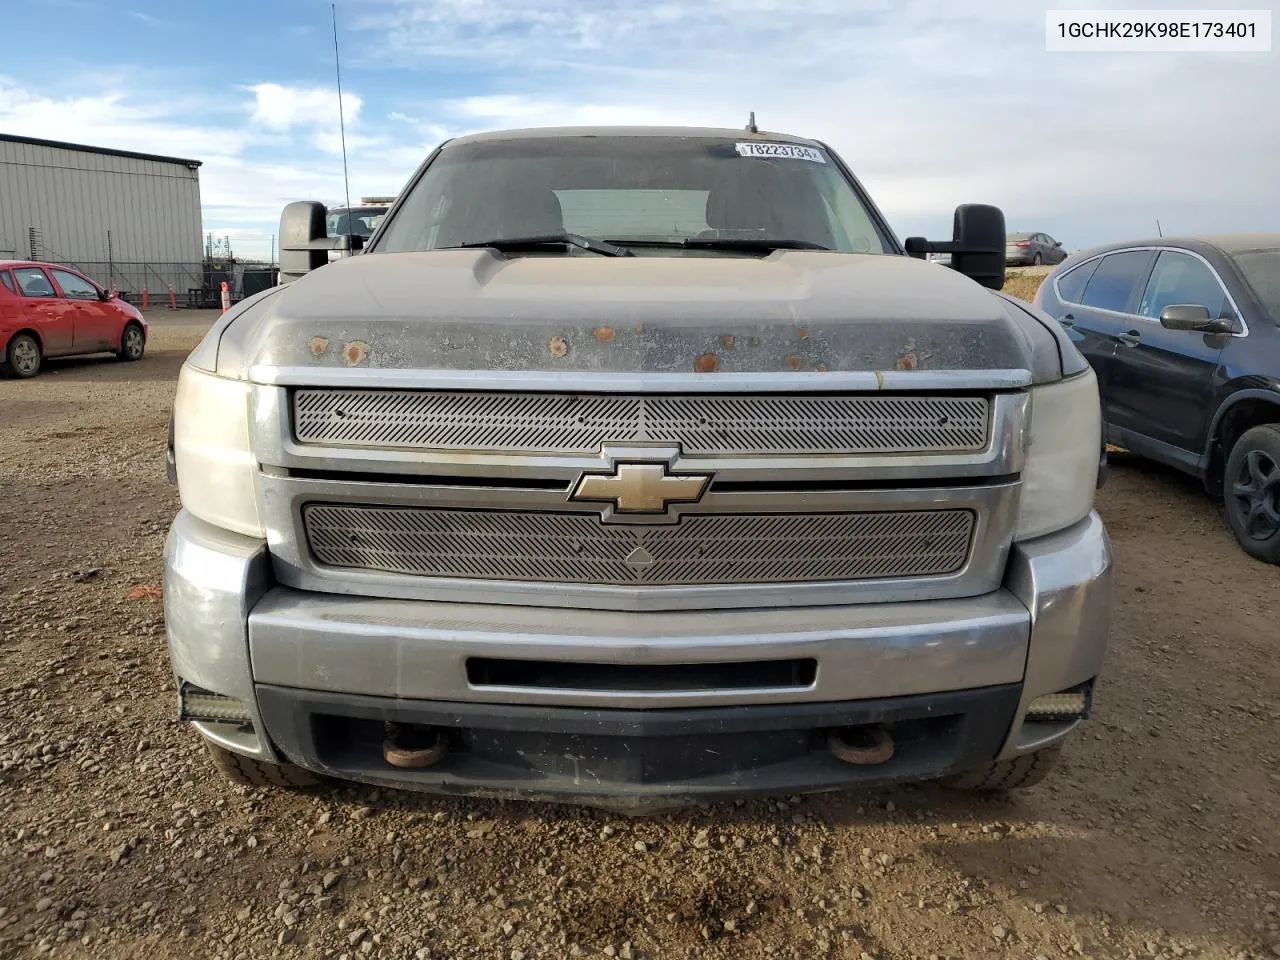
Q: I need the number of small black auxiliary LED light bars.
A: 2